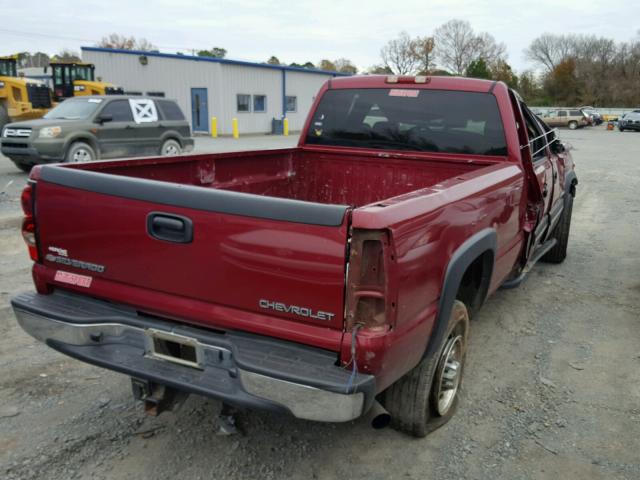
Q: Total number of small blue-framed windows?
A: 3